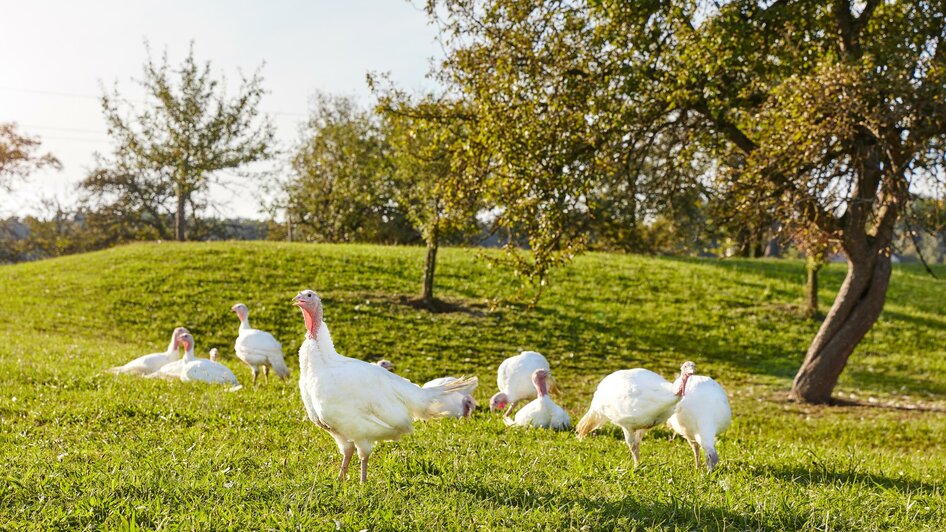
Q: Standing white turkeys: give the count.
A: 5